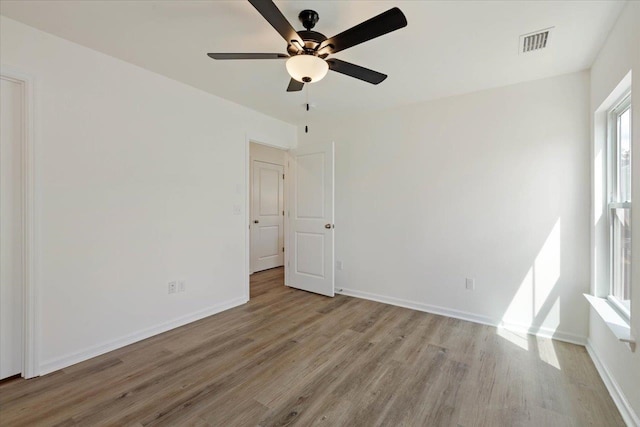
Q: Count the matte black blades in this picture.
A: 5